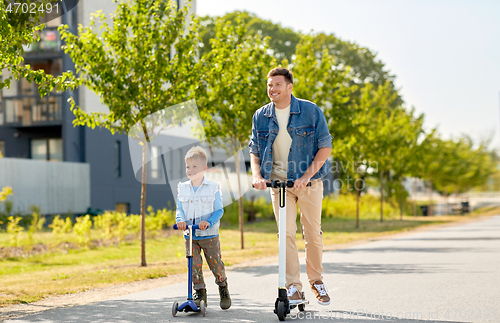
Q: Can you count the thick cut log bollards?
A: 0